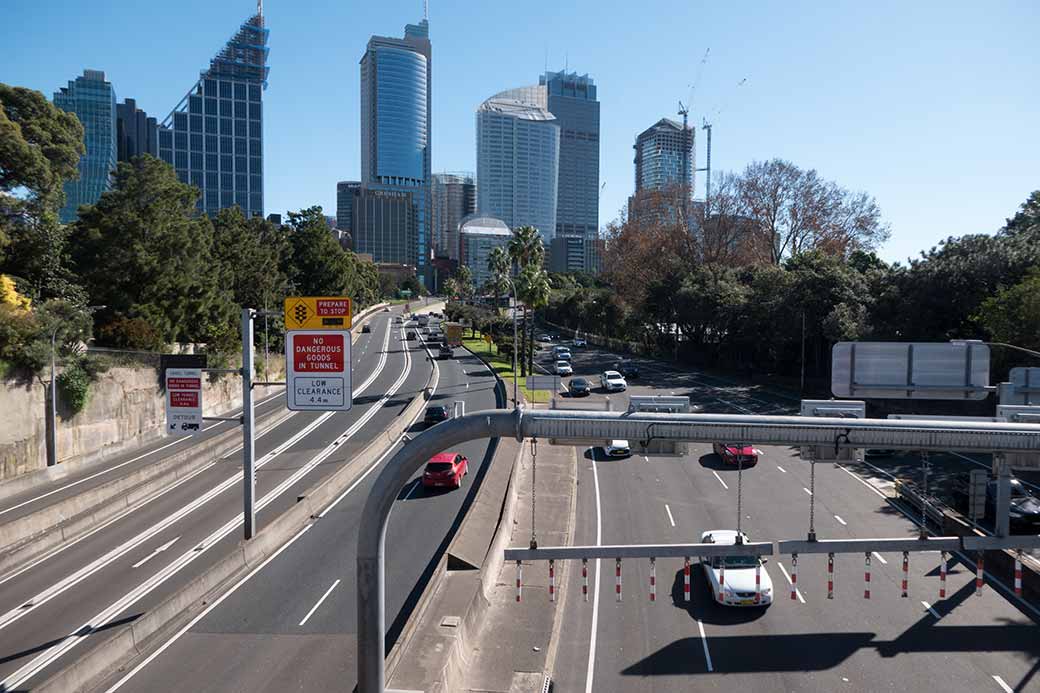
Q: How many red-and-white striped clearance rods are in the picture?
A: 15